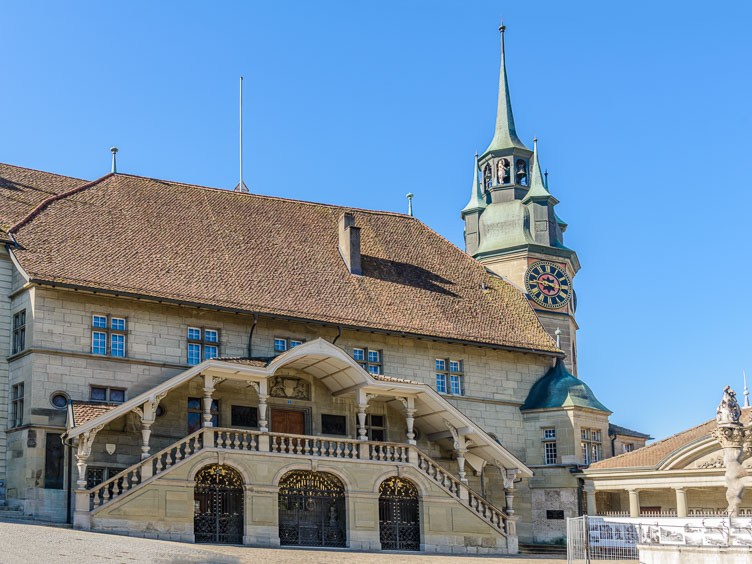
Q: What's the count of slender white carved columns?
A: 8